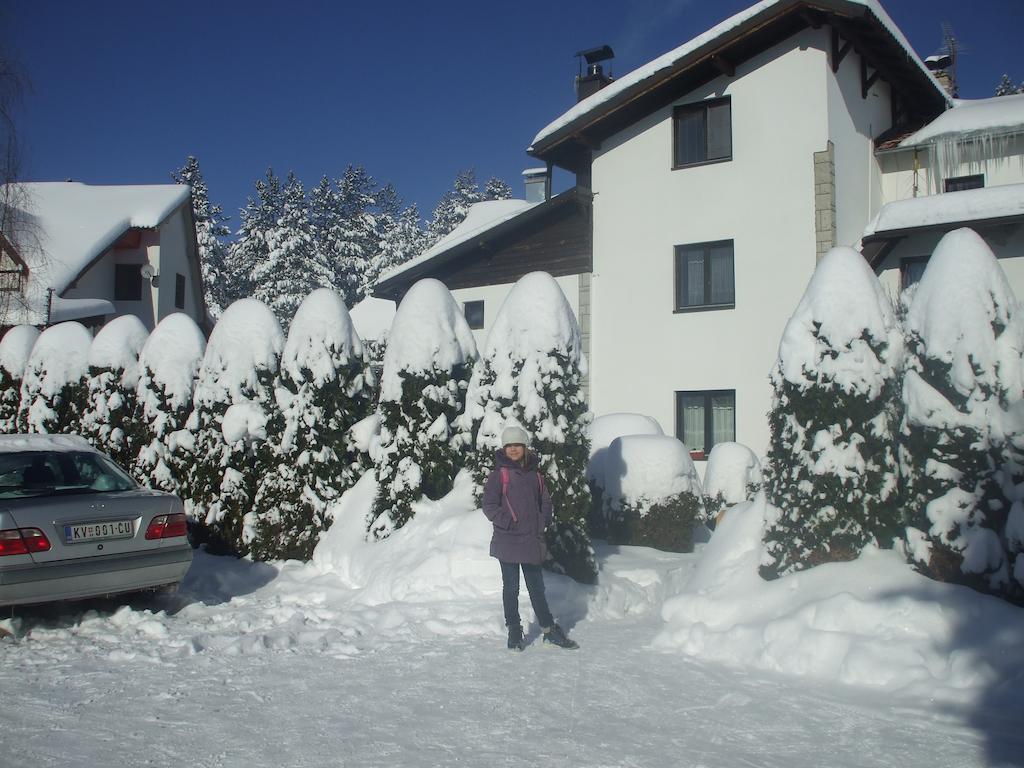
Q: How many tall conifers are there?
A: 10